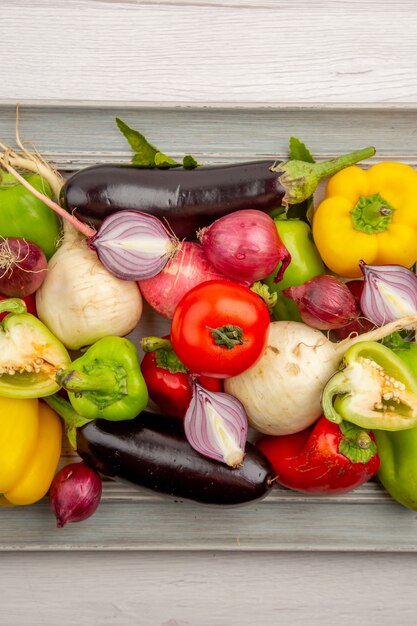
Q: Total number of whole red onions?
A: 4